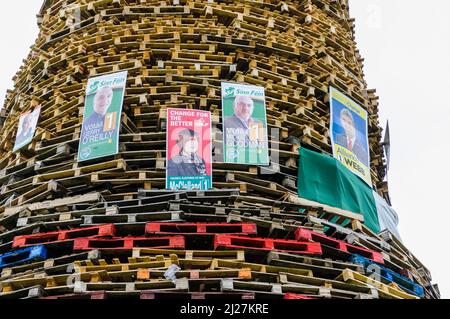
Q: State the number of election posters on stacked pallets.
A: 5